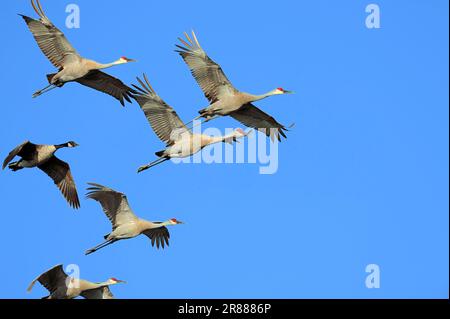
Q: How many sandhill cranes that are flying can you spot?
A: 5